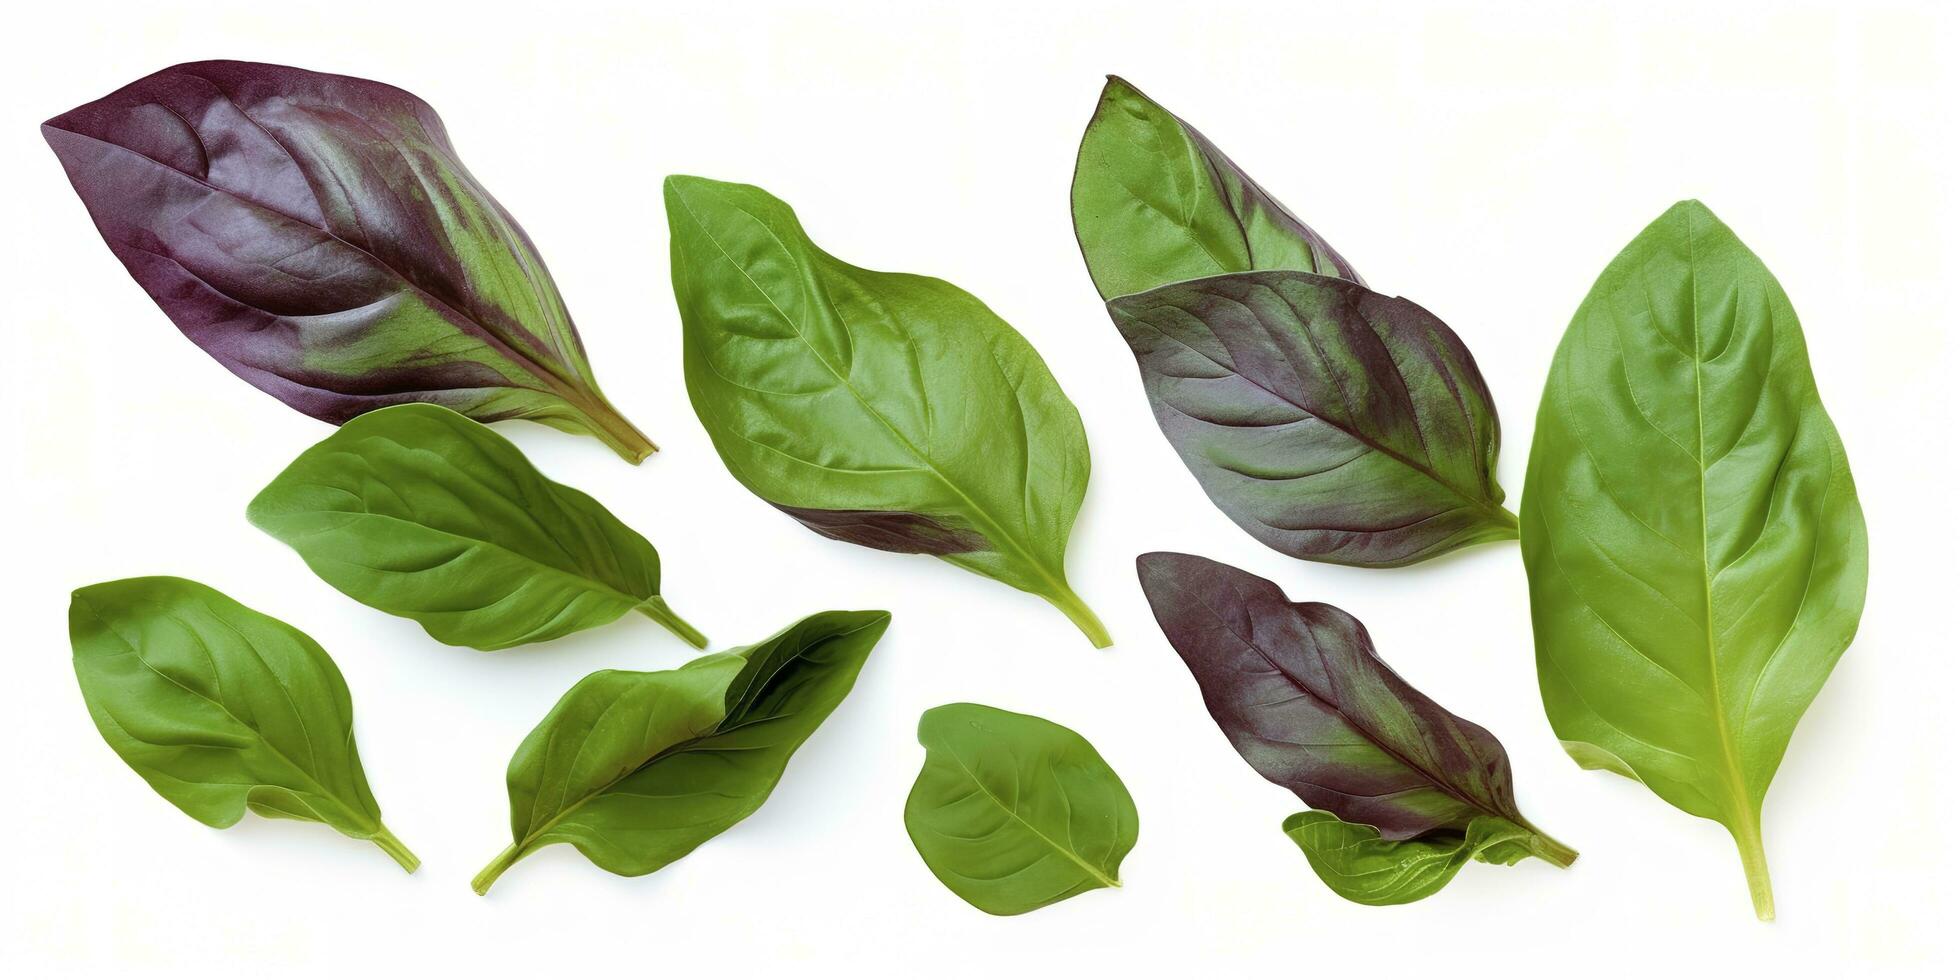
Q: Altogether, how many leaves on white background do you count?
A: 11